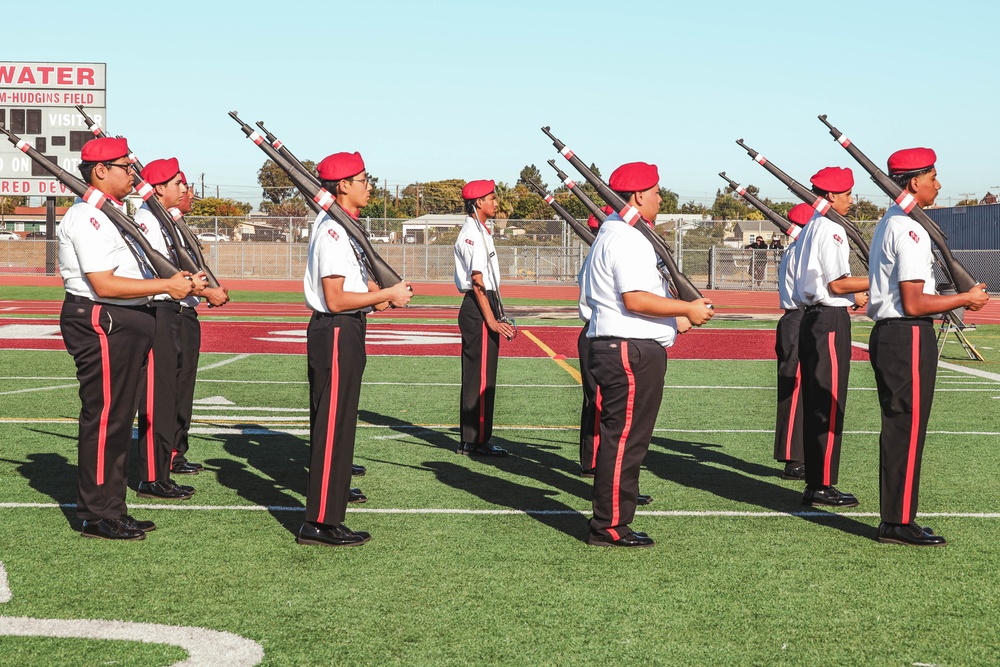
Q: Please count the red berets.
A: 10